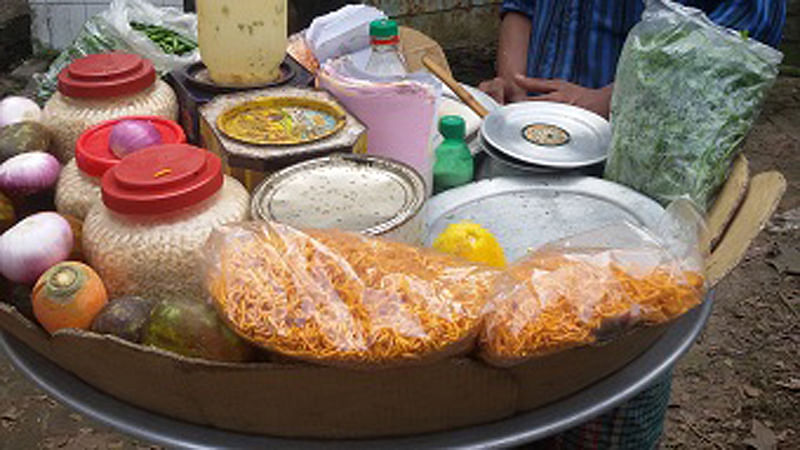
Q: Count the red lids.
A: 3